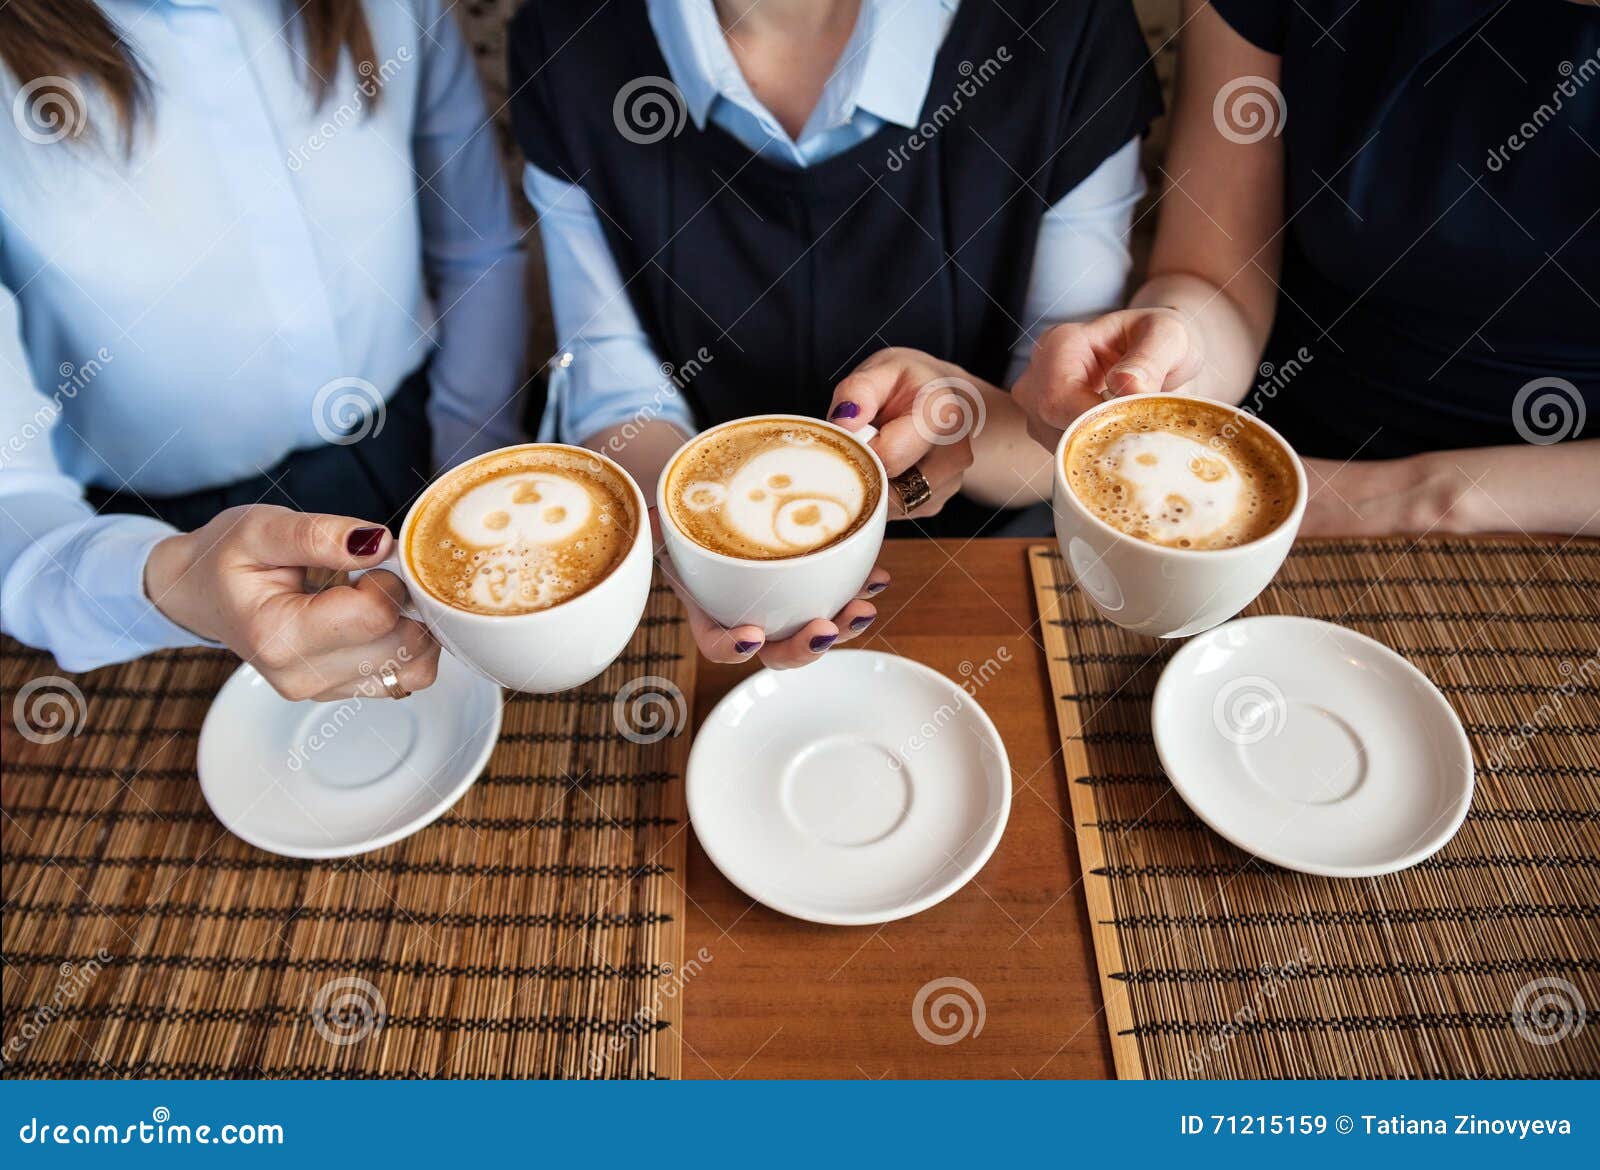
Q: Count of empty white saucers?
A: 3